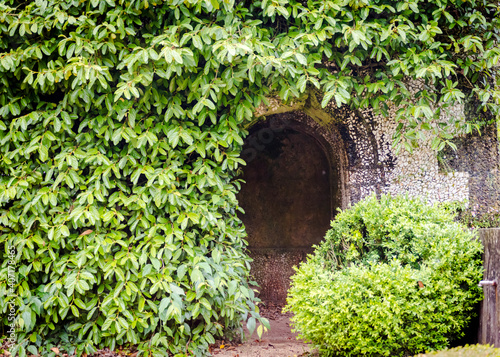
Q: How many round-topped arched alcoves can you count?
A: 1